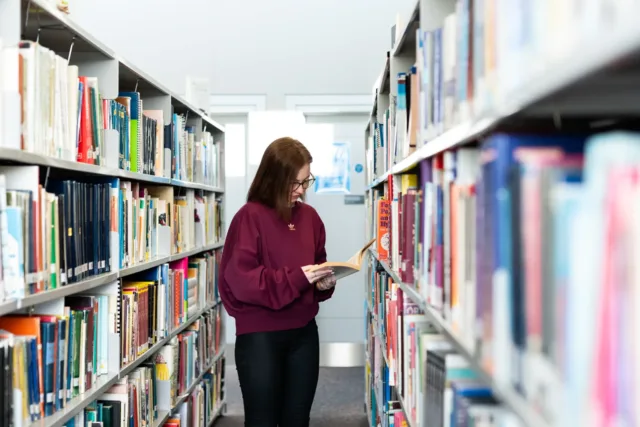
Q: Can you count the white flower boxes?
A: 0